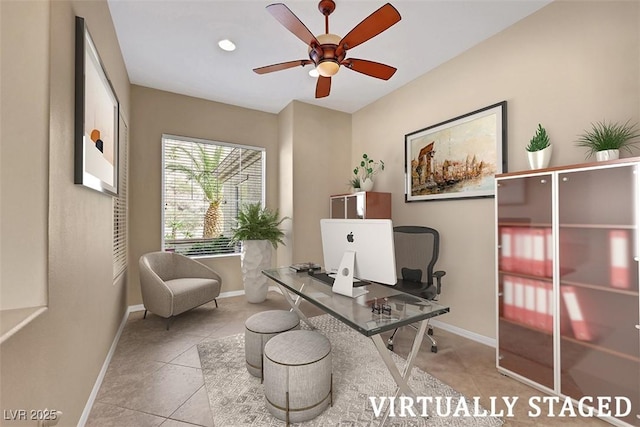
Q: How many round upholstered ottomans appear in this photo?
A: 2